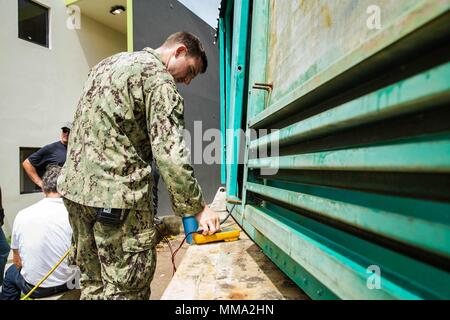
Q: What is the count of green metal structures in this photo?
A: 1